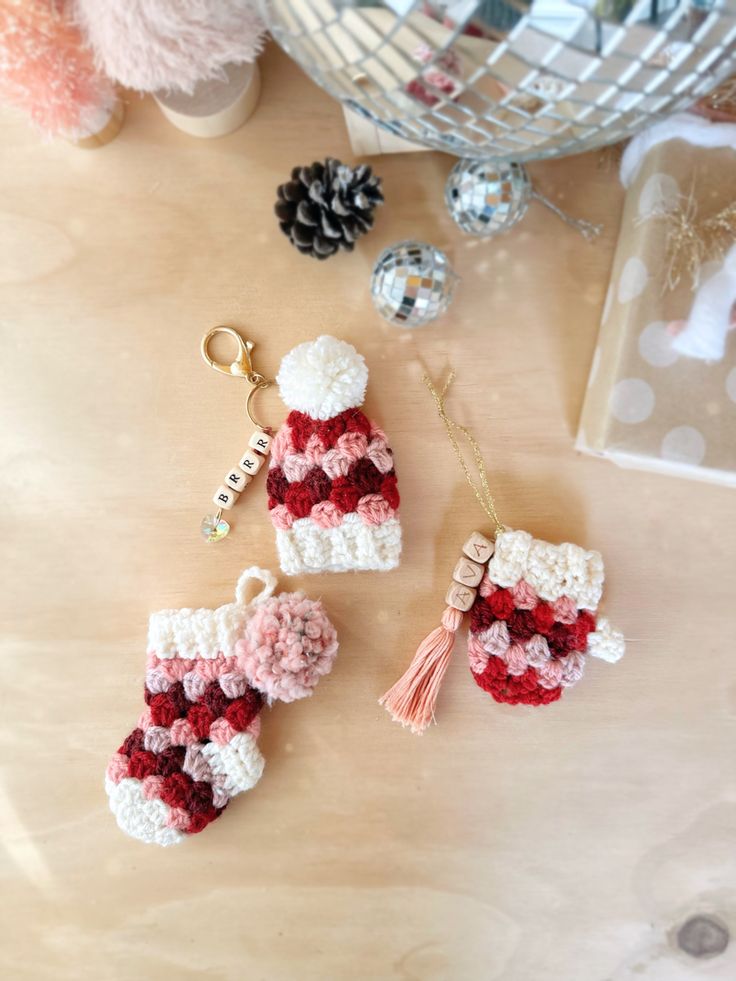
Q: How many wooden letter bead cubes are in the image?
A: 7